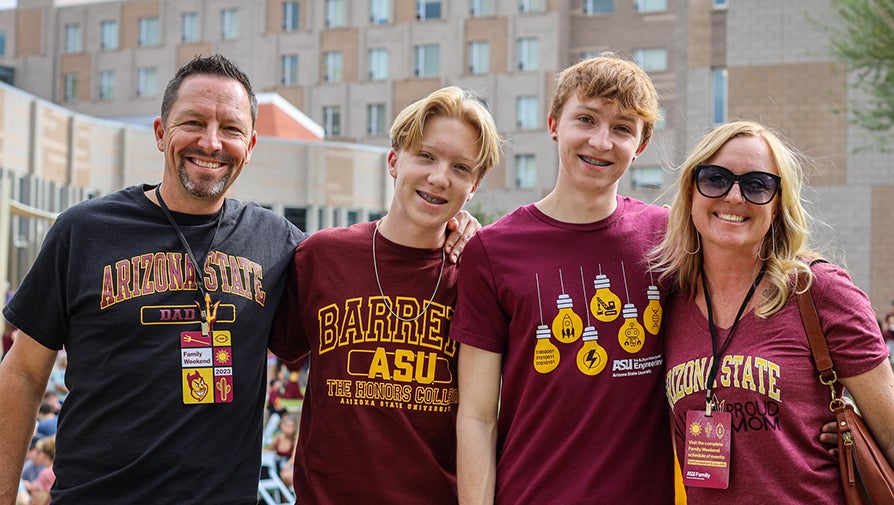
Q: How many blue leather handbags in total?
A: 0